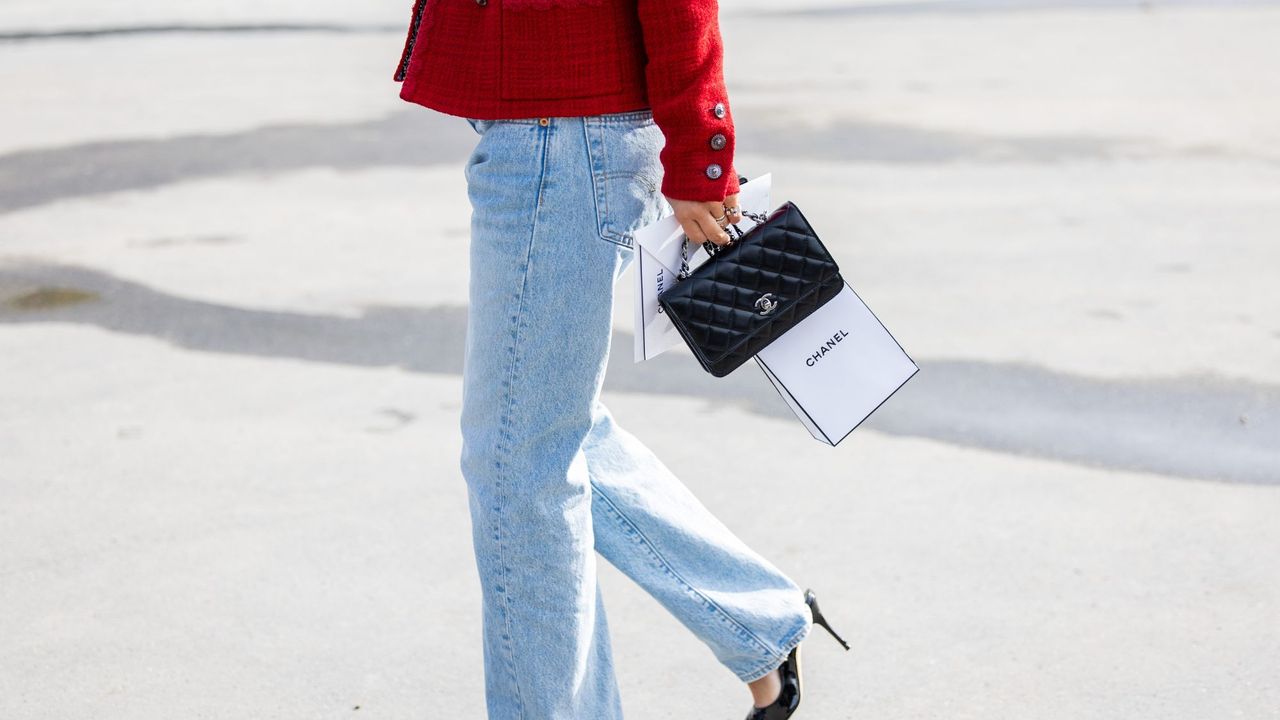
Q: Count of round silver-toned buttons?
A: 3